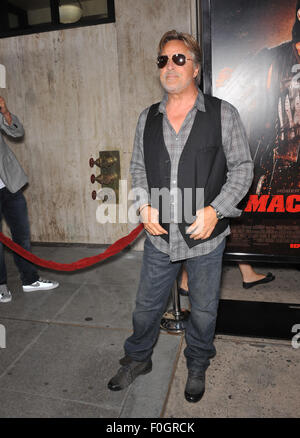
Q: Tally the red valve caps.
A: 3